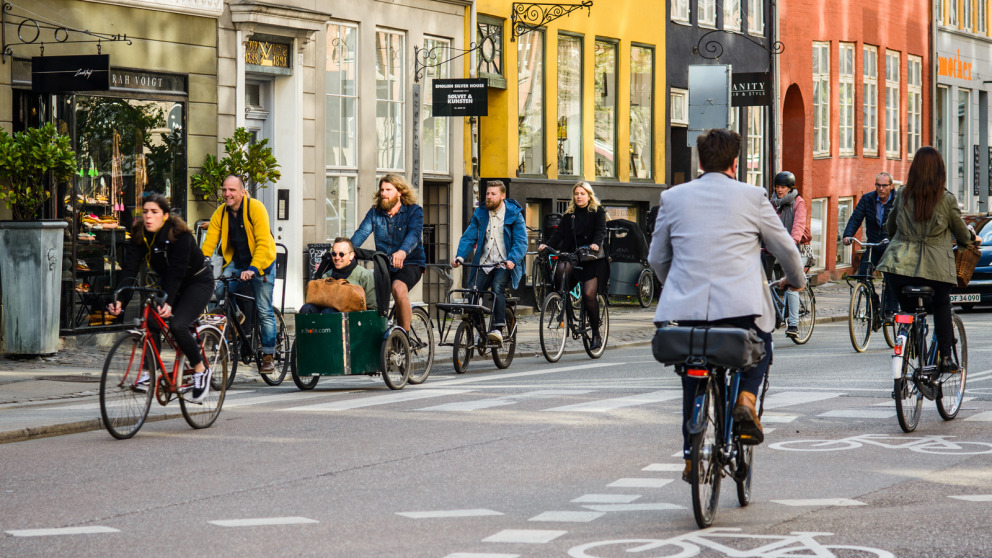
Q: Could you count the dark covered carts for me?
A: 1